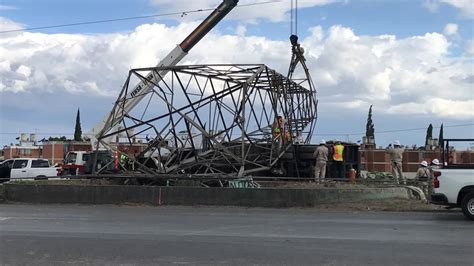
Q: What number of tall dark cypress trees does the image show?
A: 4